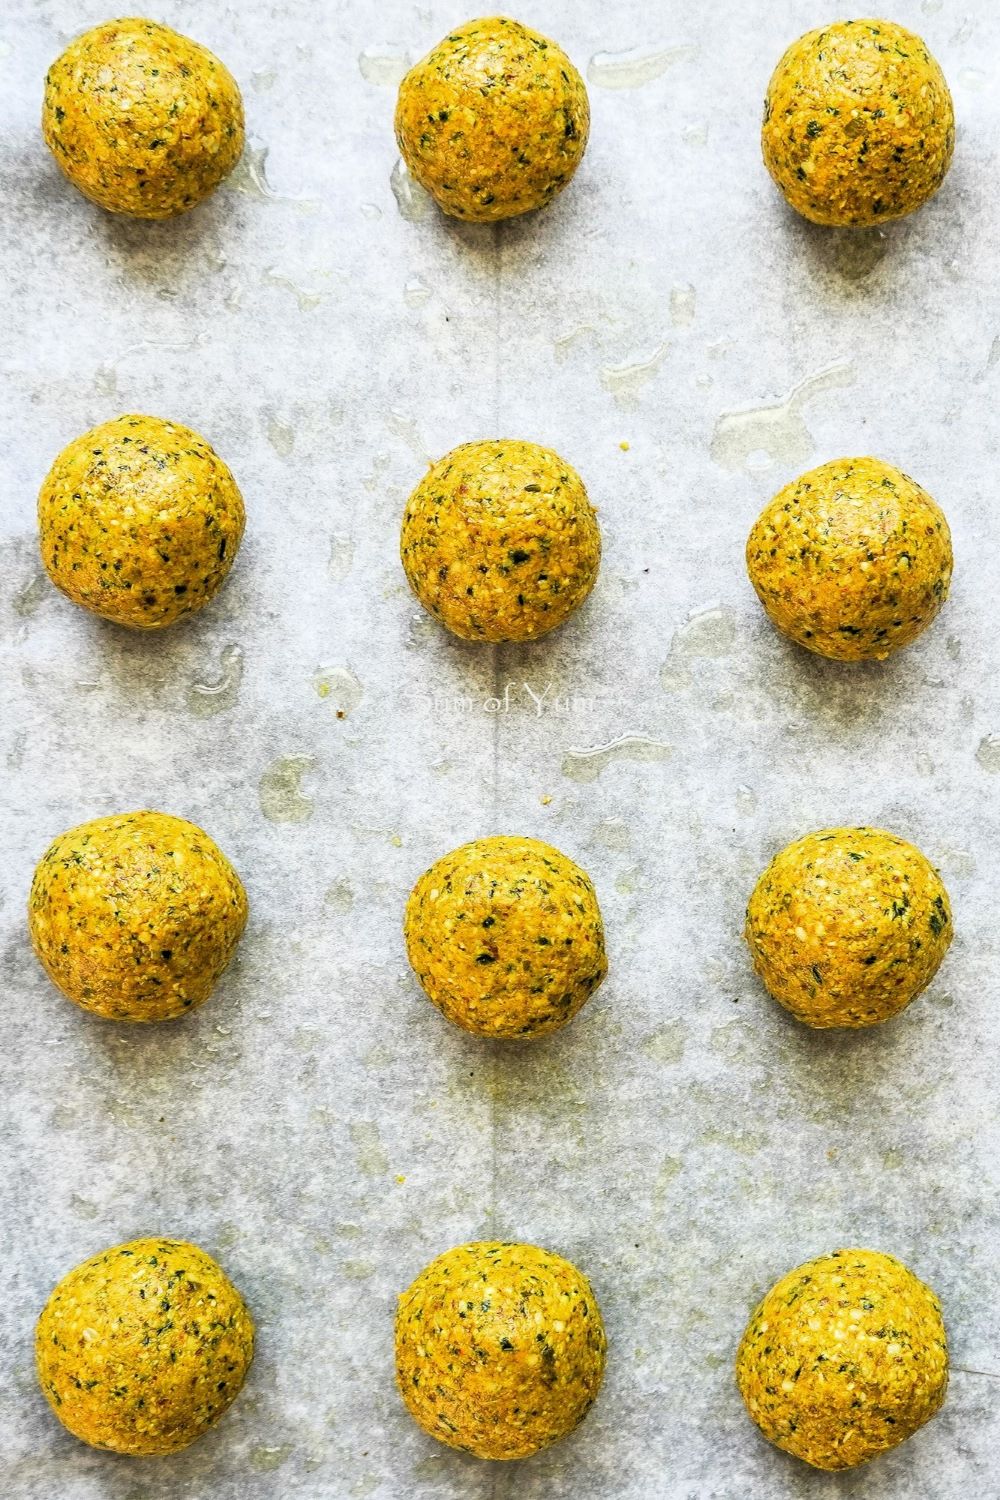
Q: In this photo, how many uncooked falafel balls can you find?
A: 12